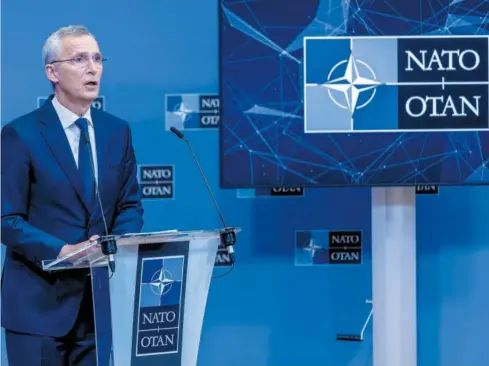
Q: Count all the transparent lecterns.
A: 1